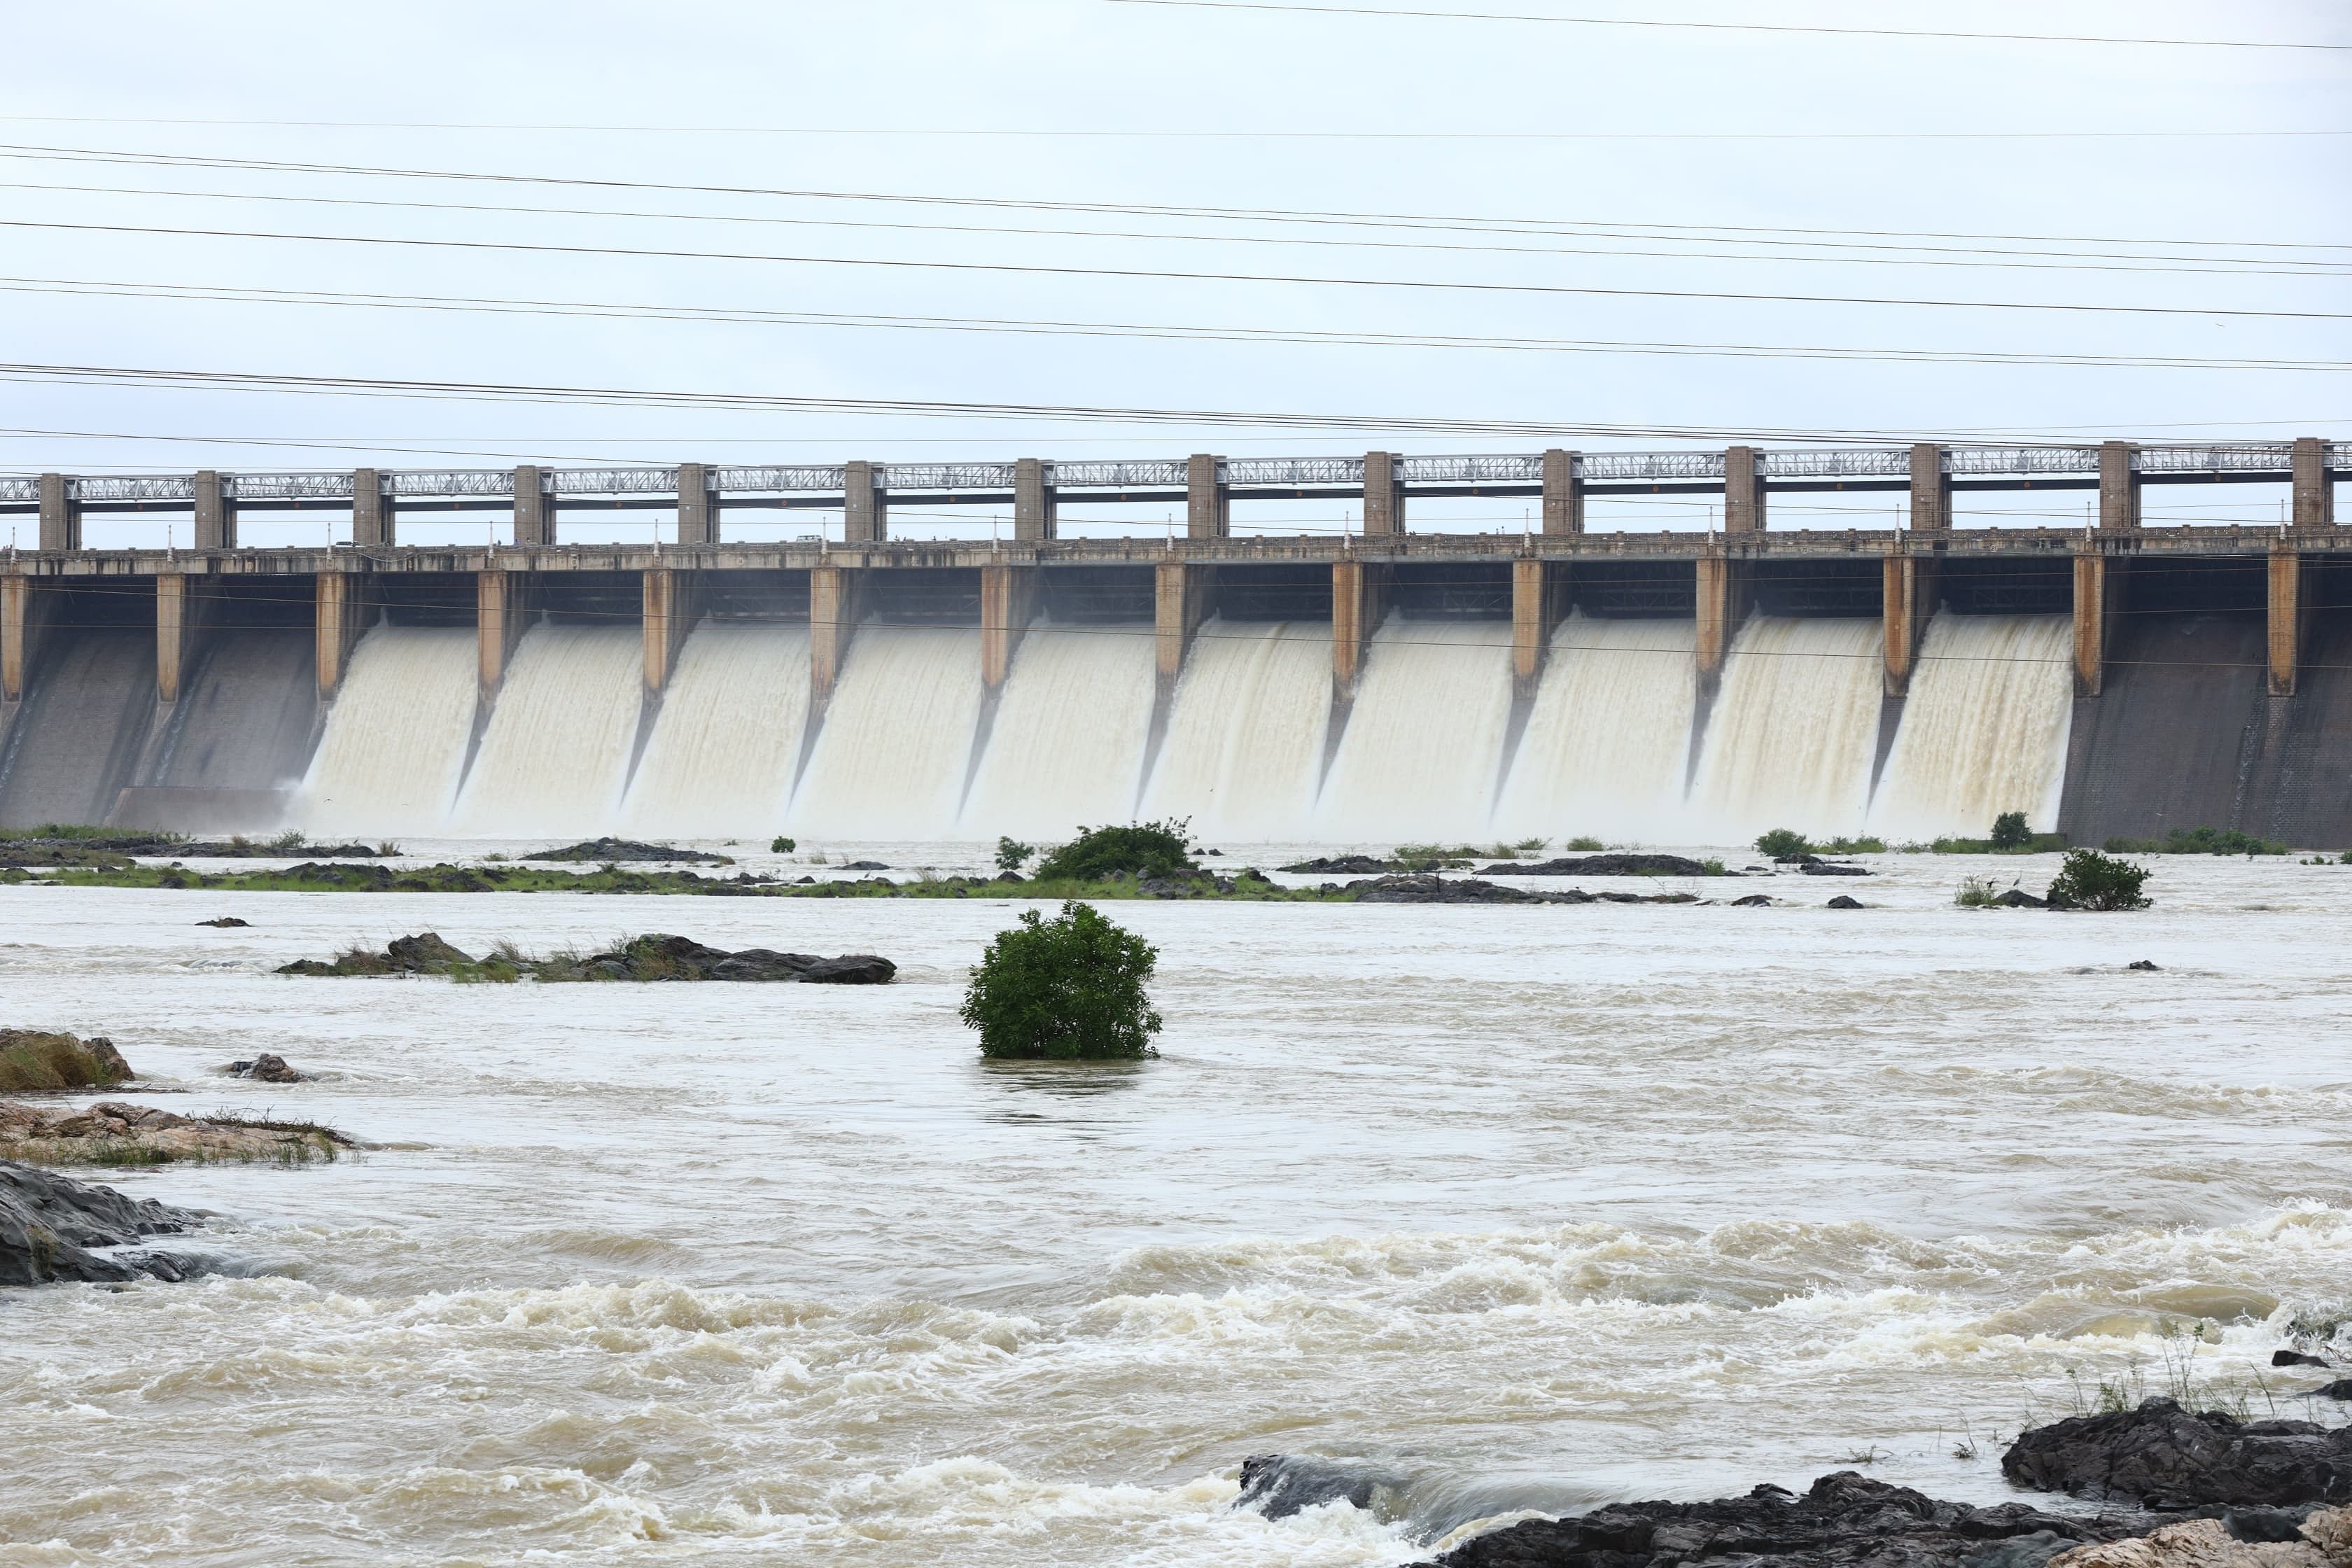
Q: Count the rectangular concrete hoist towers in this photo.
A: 14